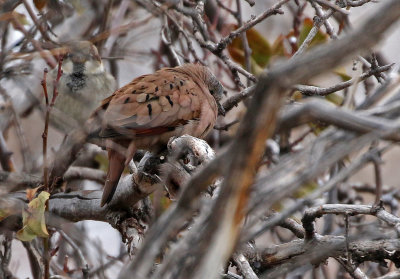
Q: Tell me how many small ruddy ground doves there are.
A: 1